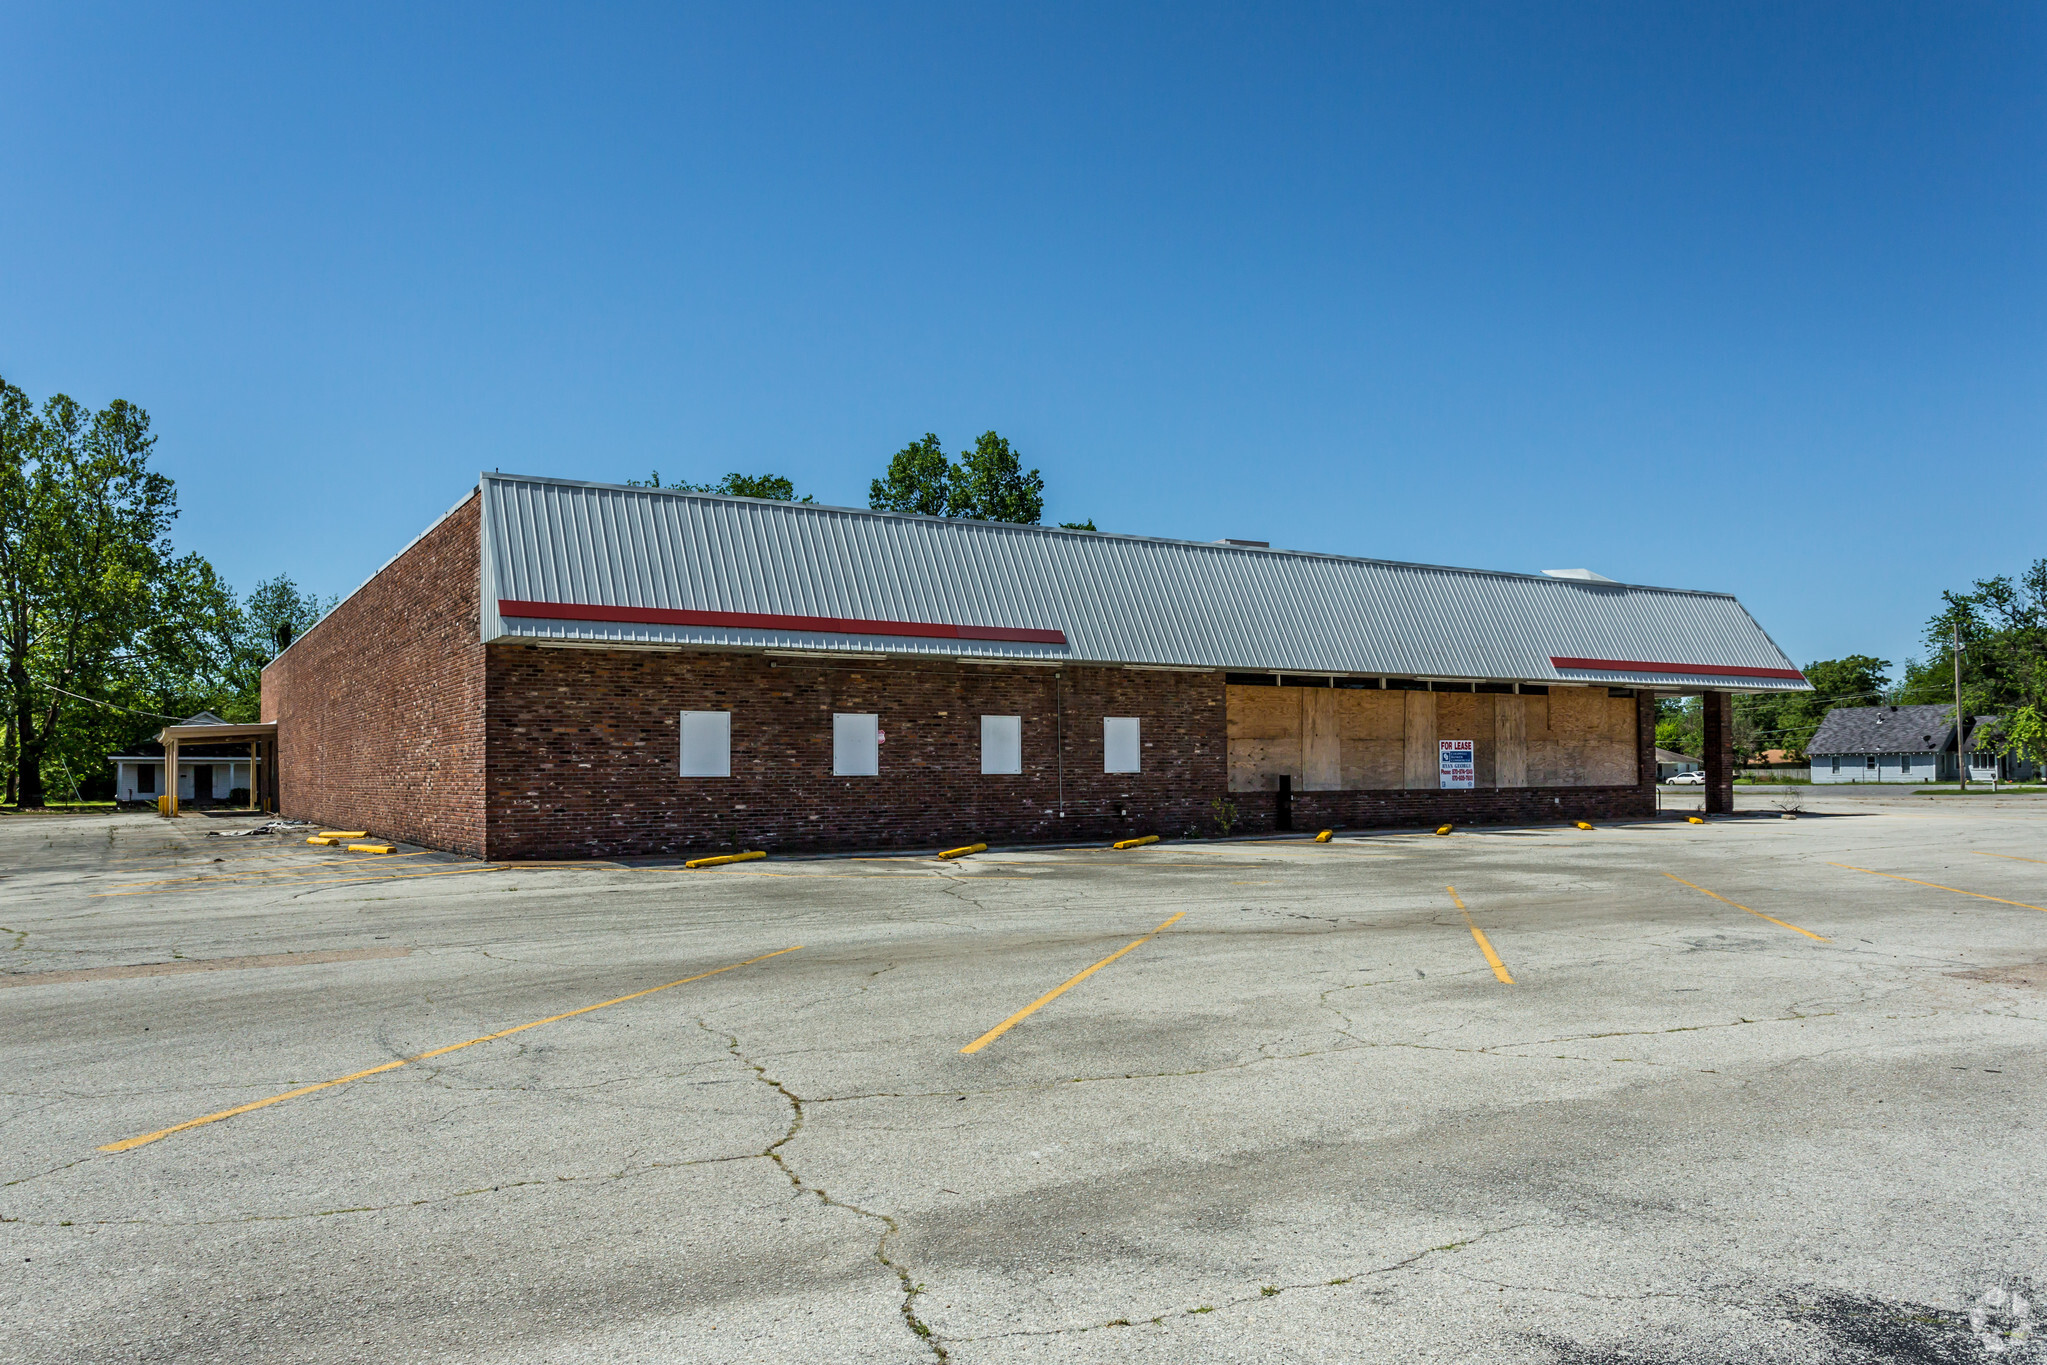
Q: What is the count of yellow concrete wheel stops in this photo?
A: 10